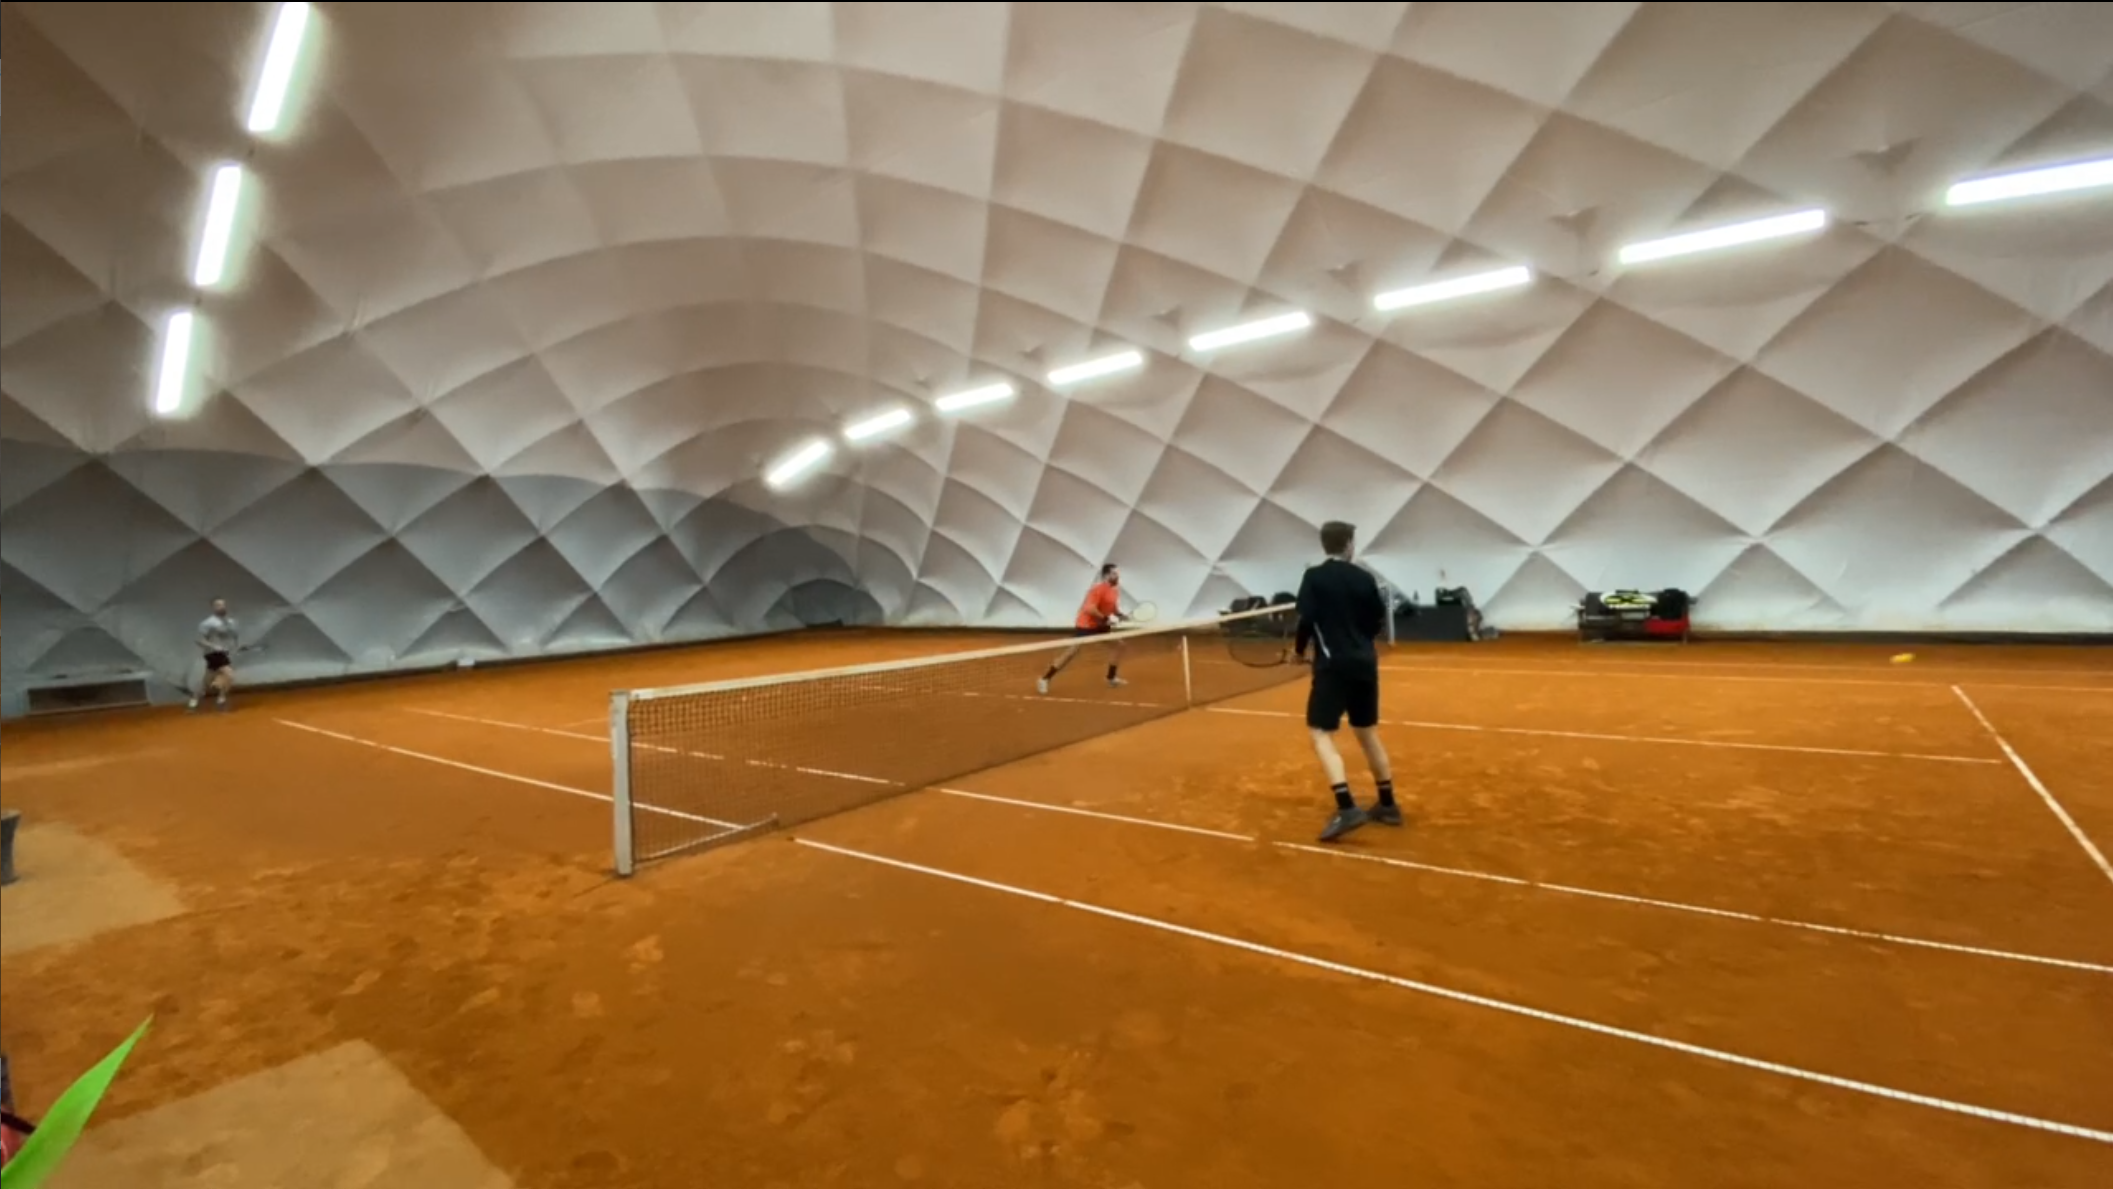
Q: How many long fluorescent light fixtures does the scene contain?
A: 11